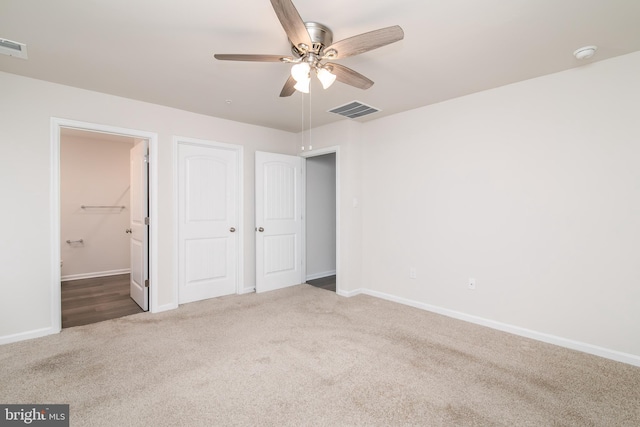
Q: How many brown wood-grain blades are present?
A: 5